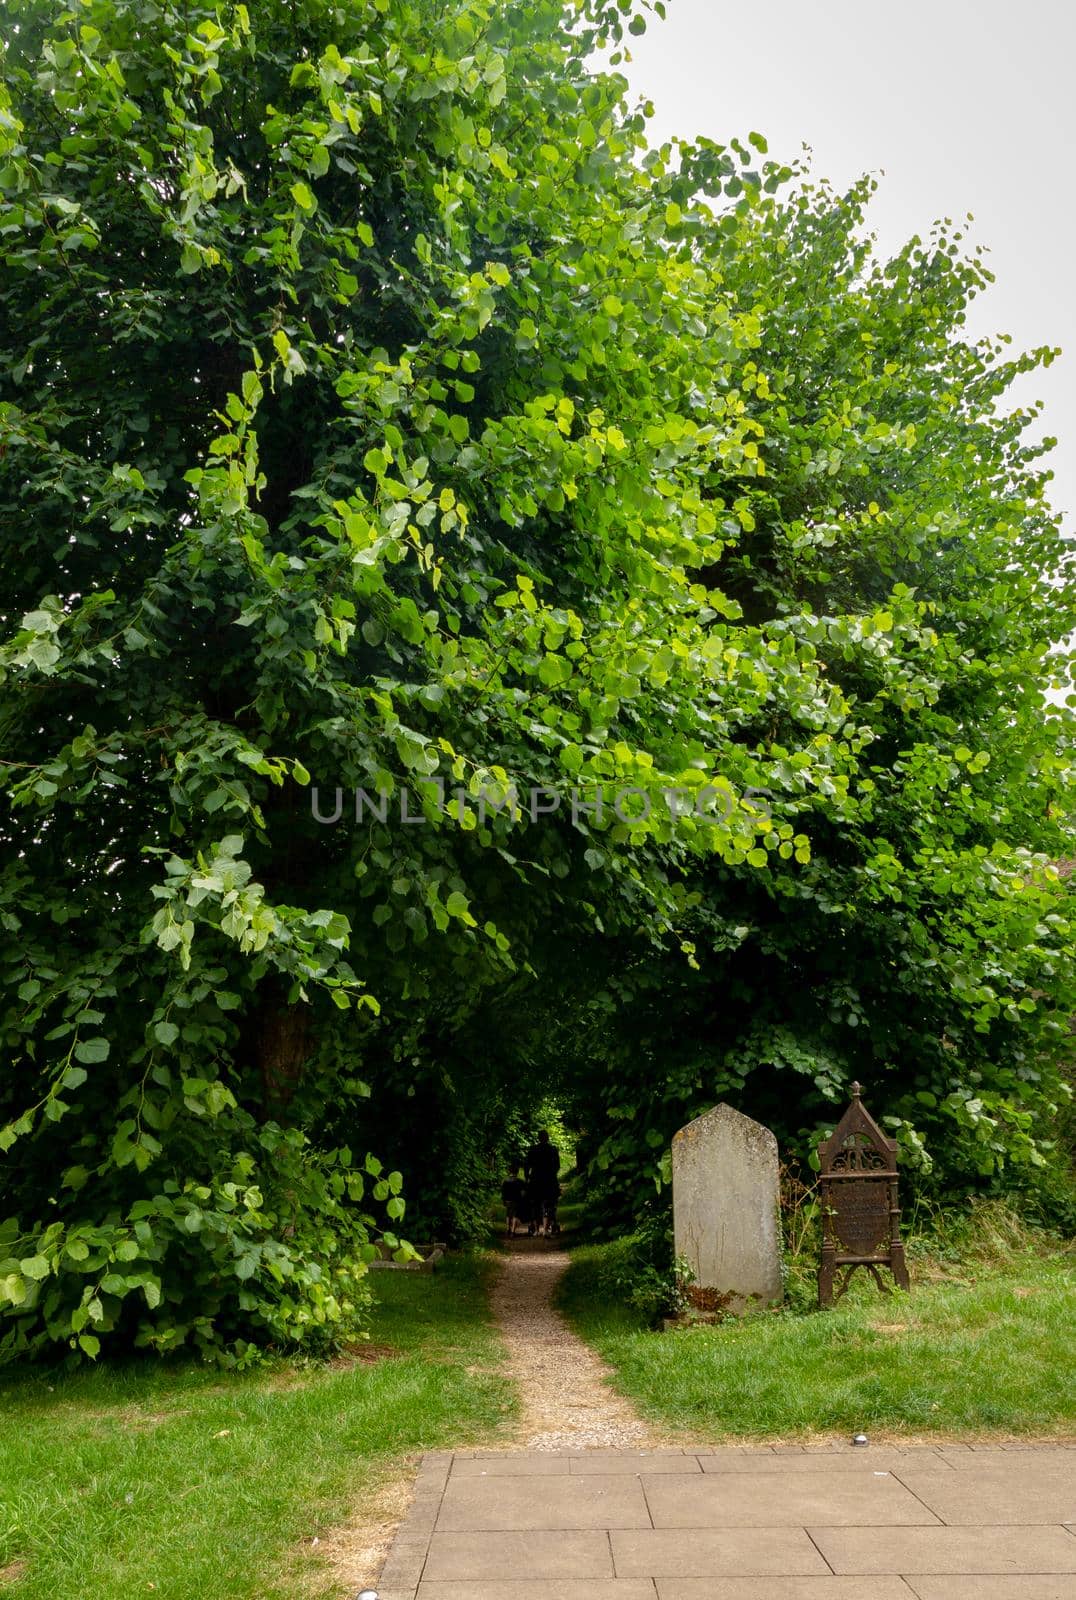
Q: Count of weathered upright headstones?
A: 2